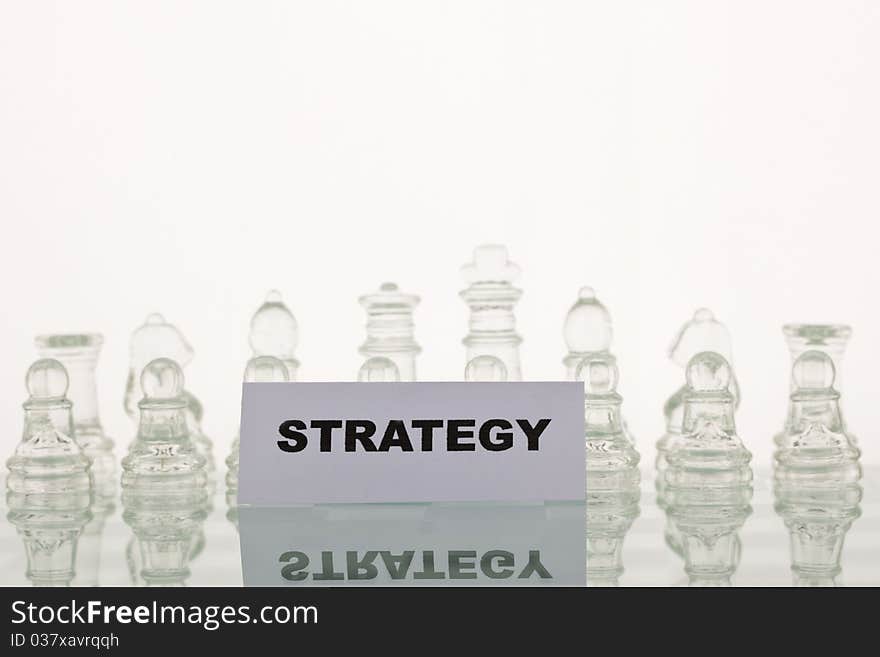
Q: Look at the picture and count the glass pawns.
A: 8